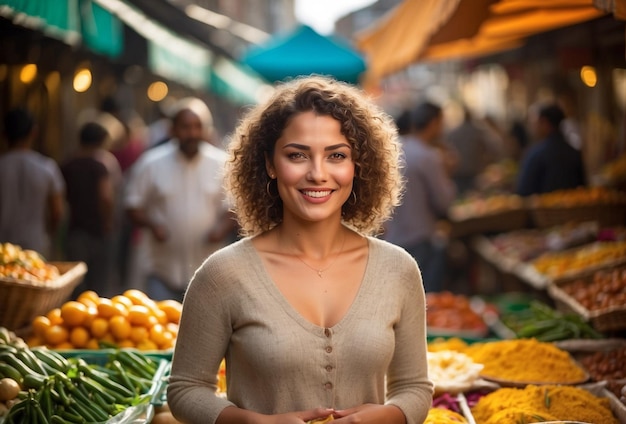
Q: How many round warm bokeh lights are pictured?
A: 4